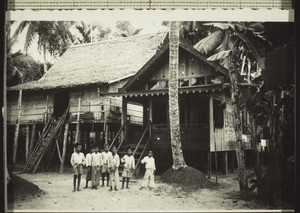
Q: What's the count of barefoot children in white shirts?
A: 7